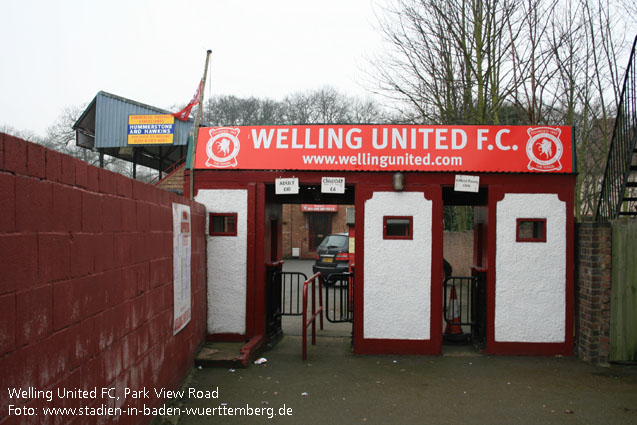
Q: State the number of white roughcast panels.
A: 3